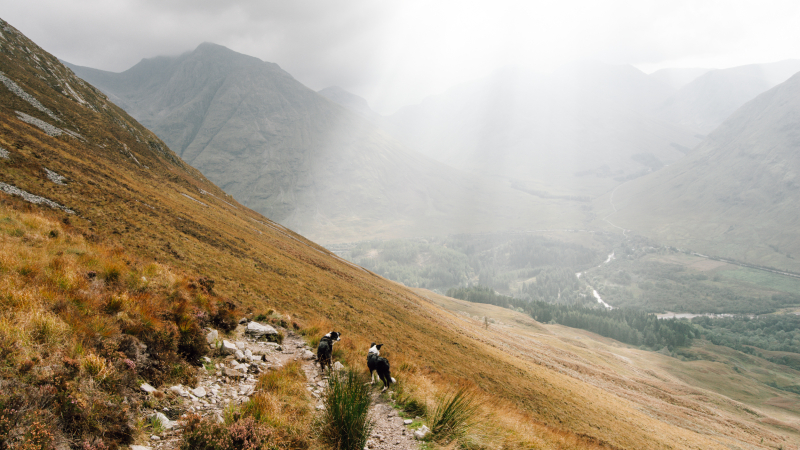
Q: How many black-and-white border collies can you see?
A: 2